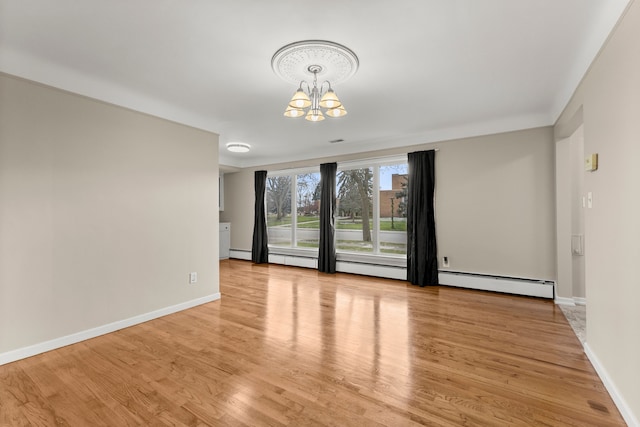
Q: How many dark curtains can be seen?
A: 3